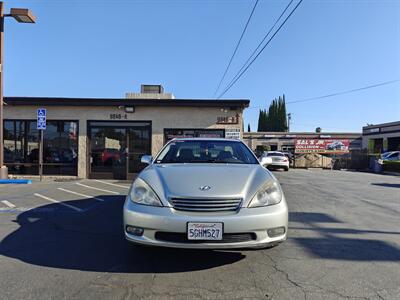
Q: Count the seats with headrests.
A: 2